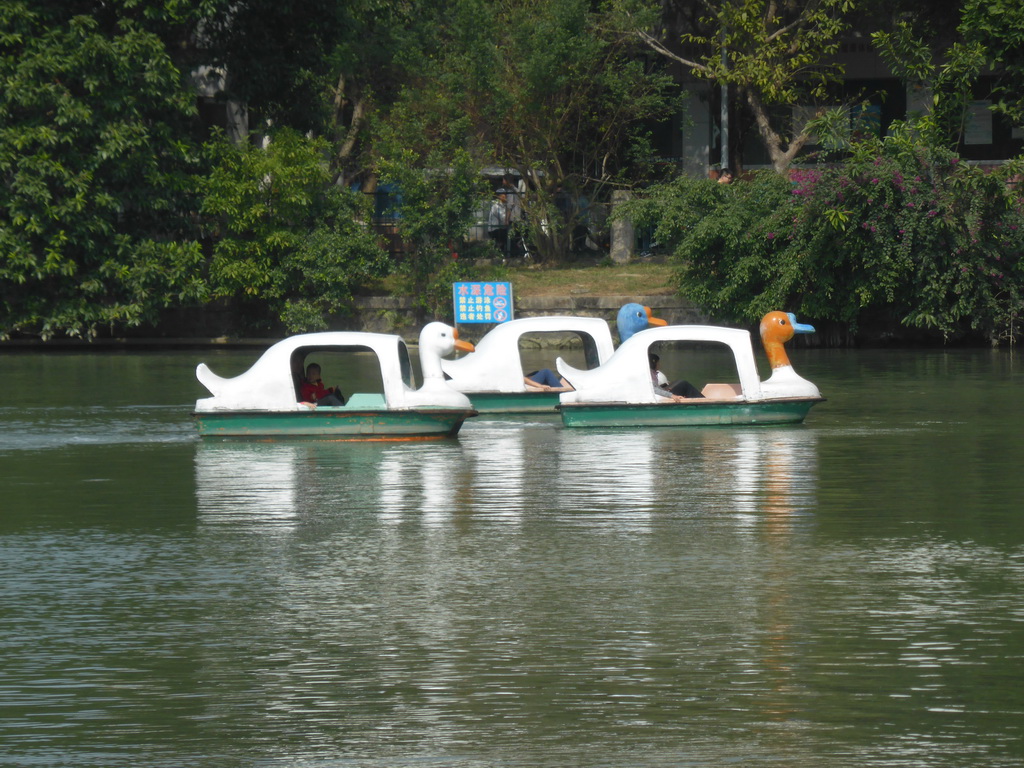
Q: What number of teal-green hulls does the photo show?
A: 3